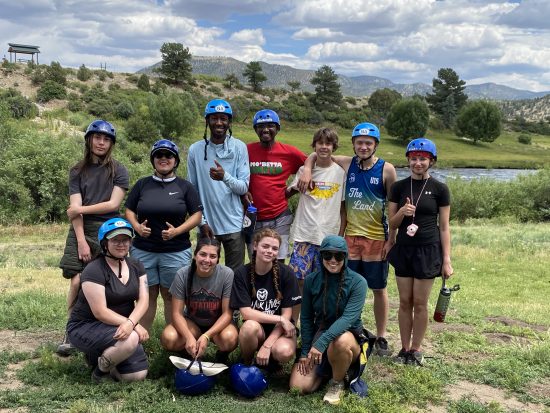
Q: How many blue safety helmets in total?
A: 9